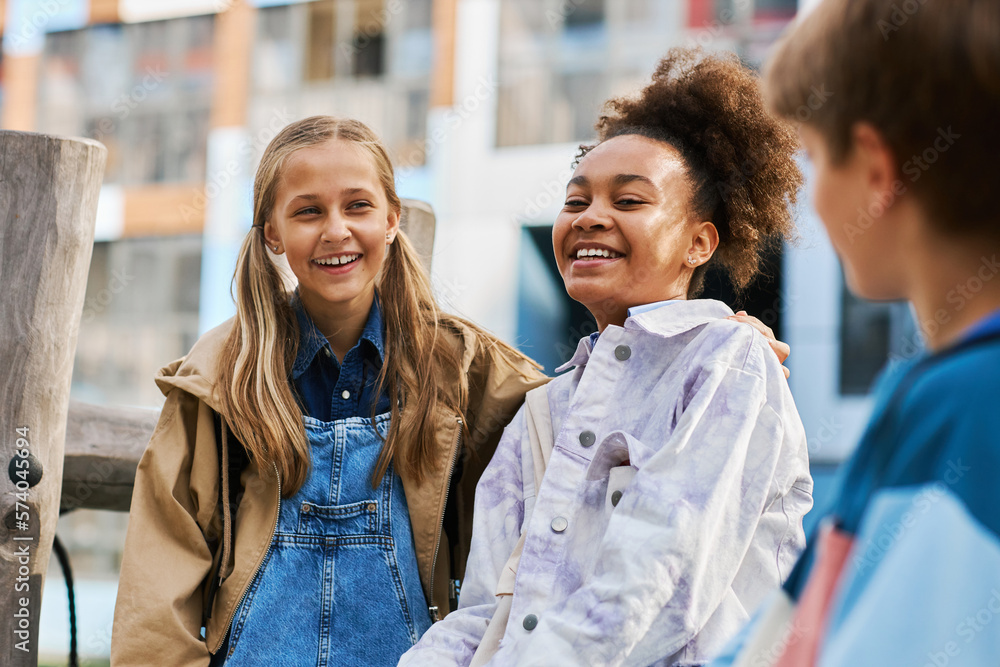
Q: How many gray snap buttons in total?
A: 5